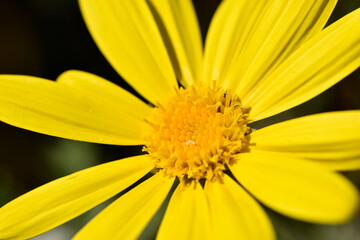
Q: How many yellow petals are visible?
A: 13